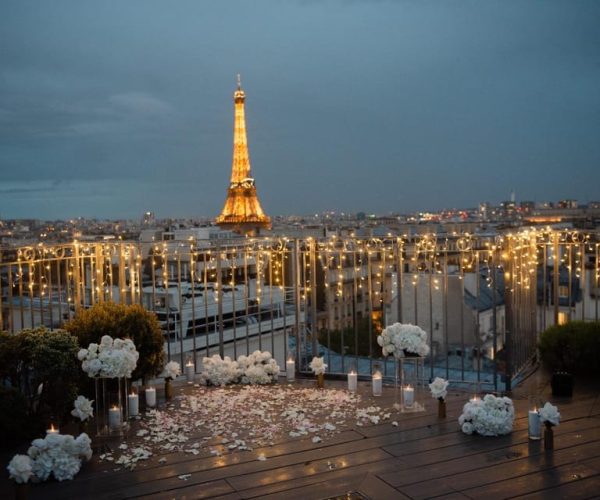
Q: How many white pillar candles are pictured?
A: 11